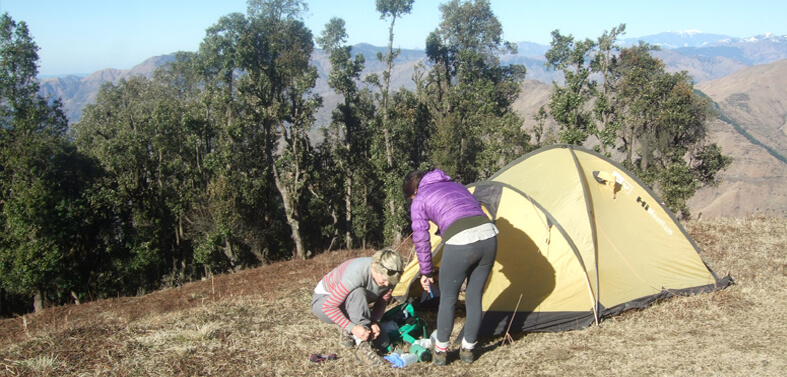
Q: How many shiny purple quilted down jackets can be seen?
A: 1